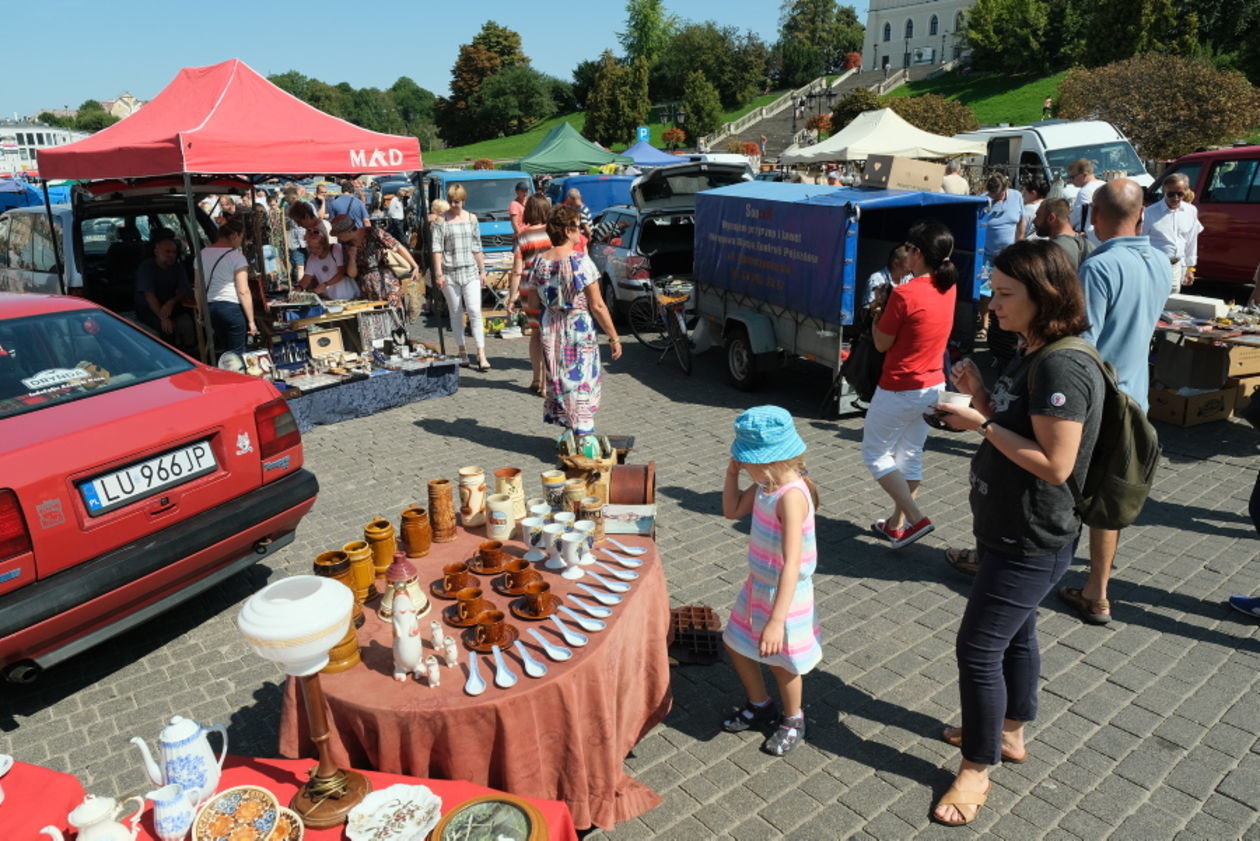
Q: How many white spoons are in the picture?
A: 12